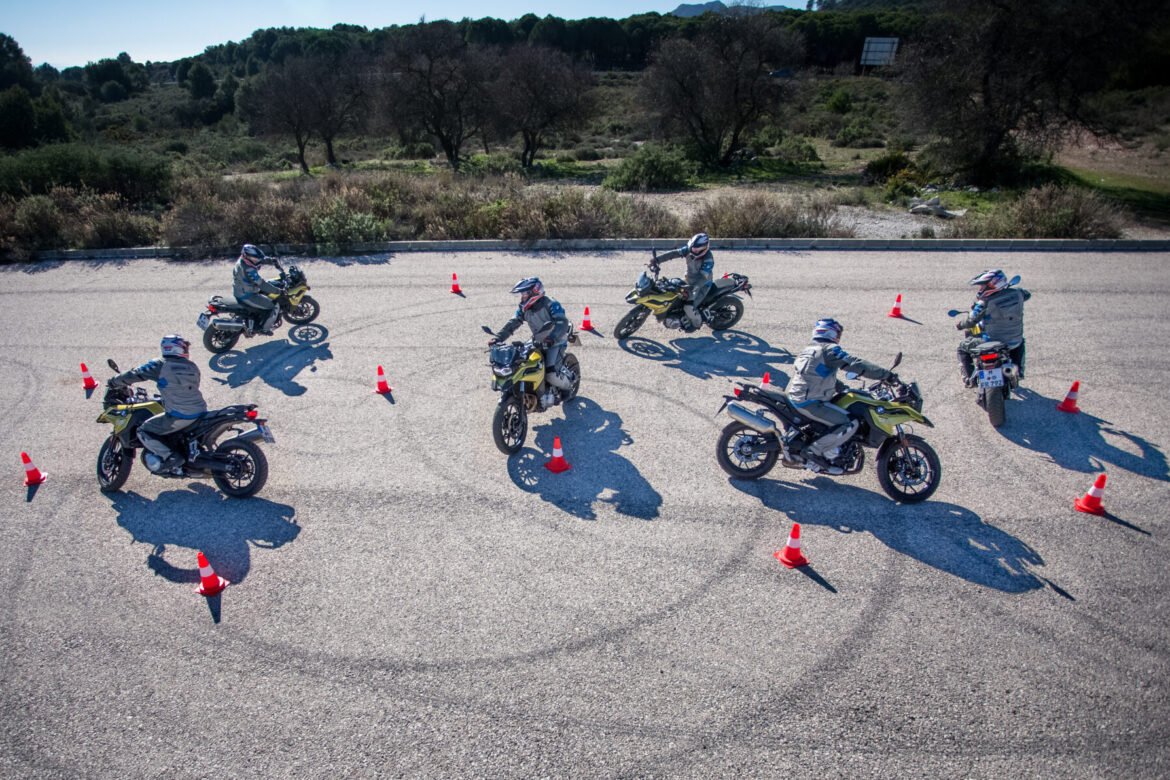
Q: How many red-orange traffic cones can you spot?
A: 12